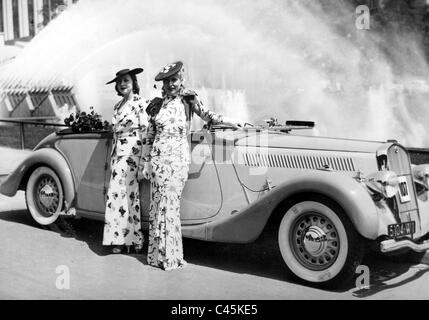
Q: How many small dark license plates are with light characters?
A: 1